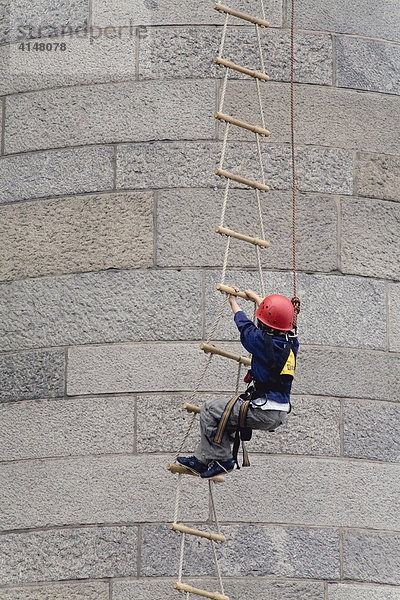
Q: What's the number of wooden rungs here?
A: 11